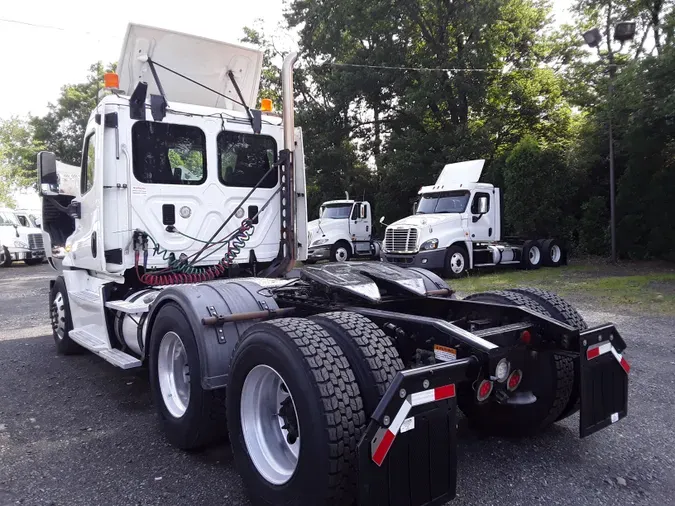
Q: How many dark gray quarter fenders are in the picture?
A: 2